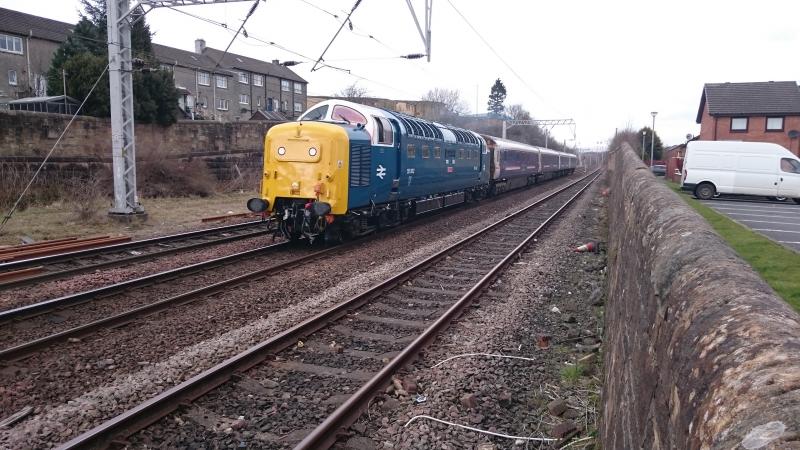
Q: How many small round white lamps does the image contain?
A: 2